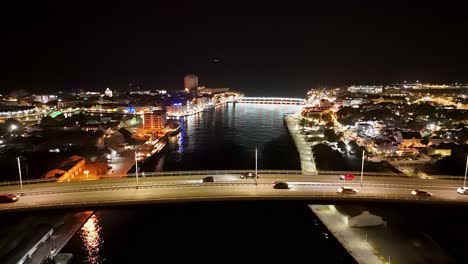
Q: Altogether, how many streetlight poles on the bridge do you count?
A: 5